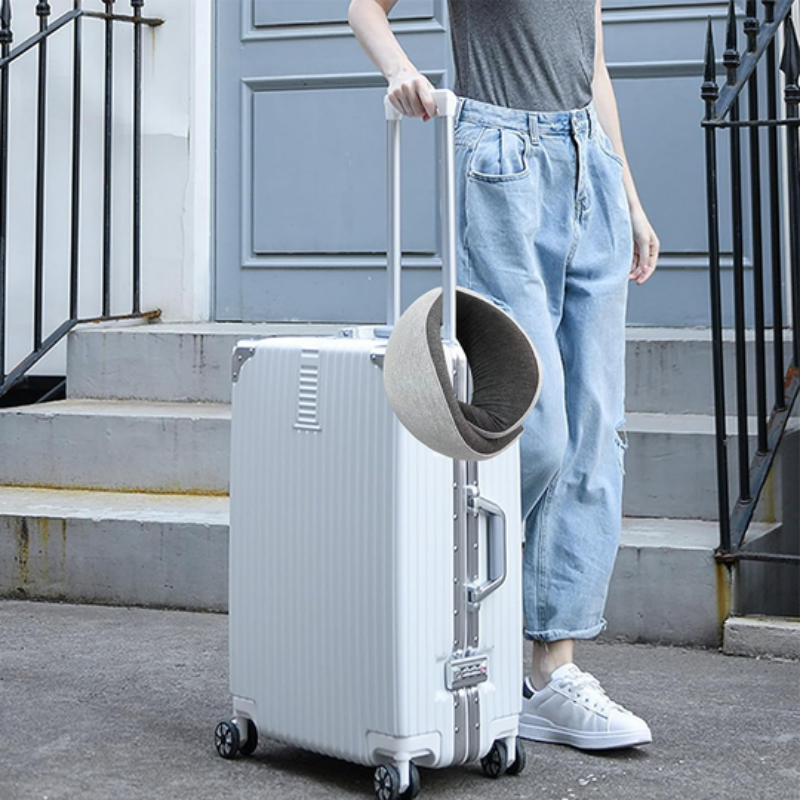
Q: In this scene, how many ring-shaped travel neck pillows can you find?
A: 1